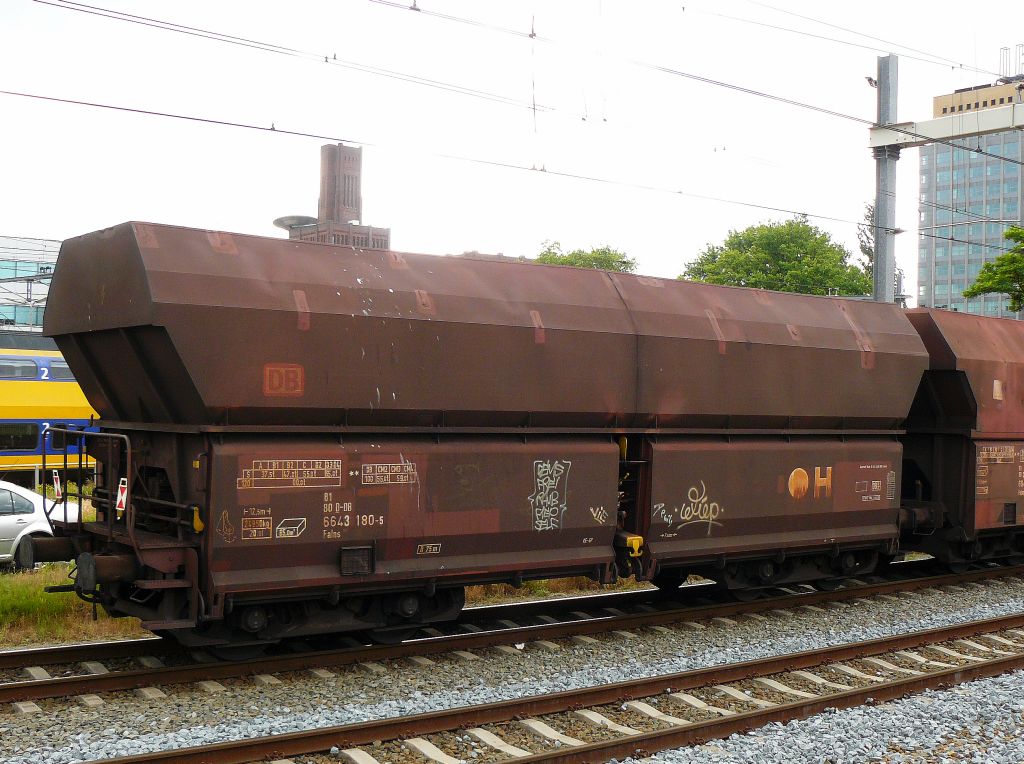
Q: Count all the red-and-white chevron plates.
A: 2